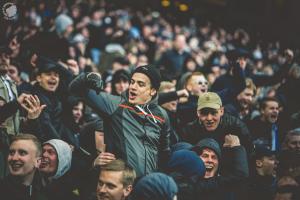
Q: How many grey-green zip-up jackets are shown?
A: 1